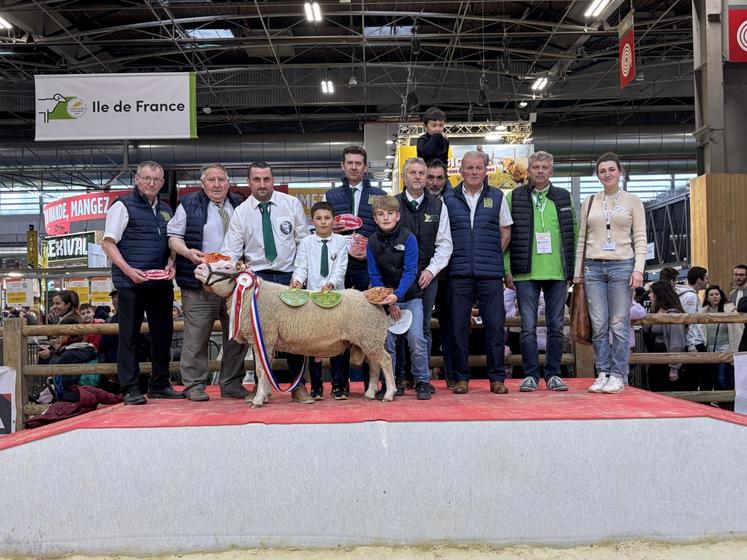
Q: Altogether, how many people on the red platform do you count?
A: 12